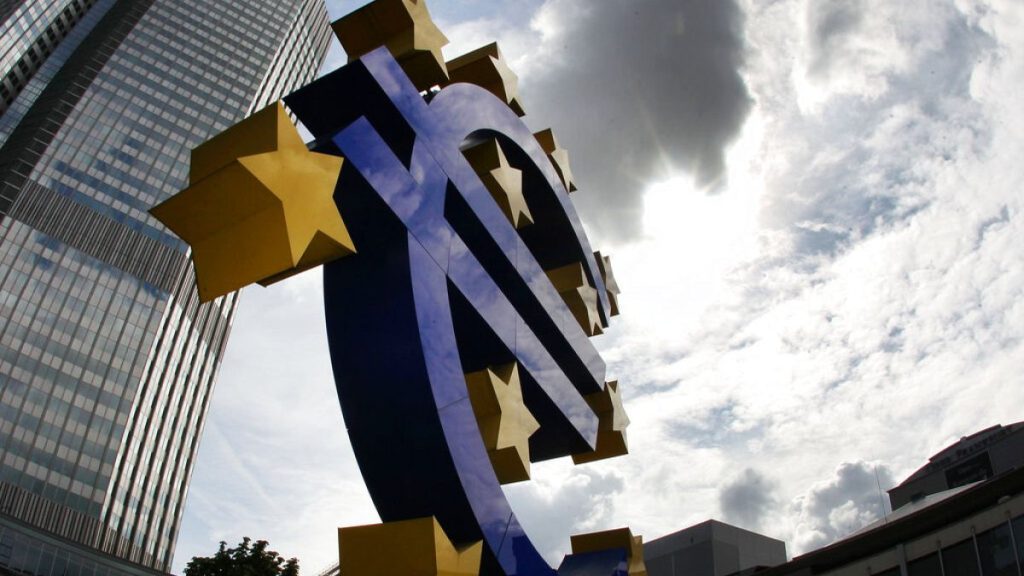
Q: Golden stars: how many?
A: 11